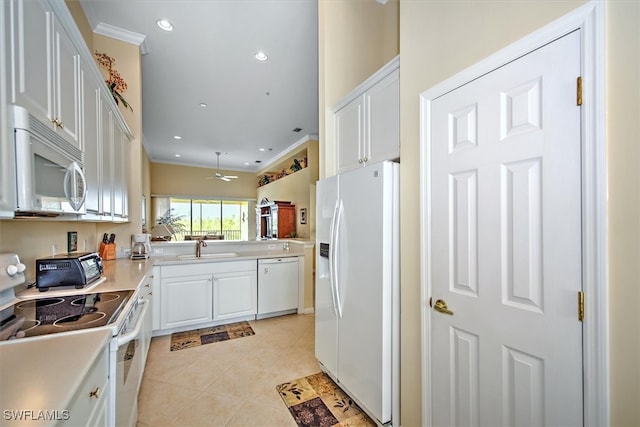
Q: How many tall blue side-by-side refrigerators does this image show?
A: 0